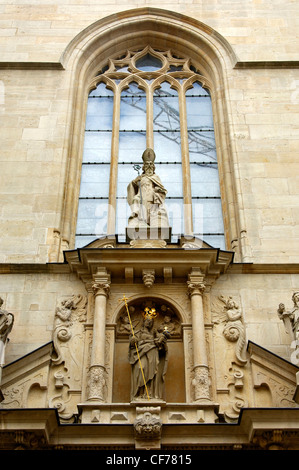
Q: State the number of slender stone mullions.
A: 3